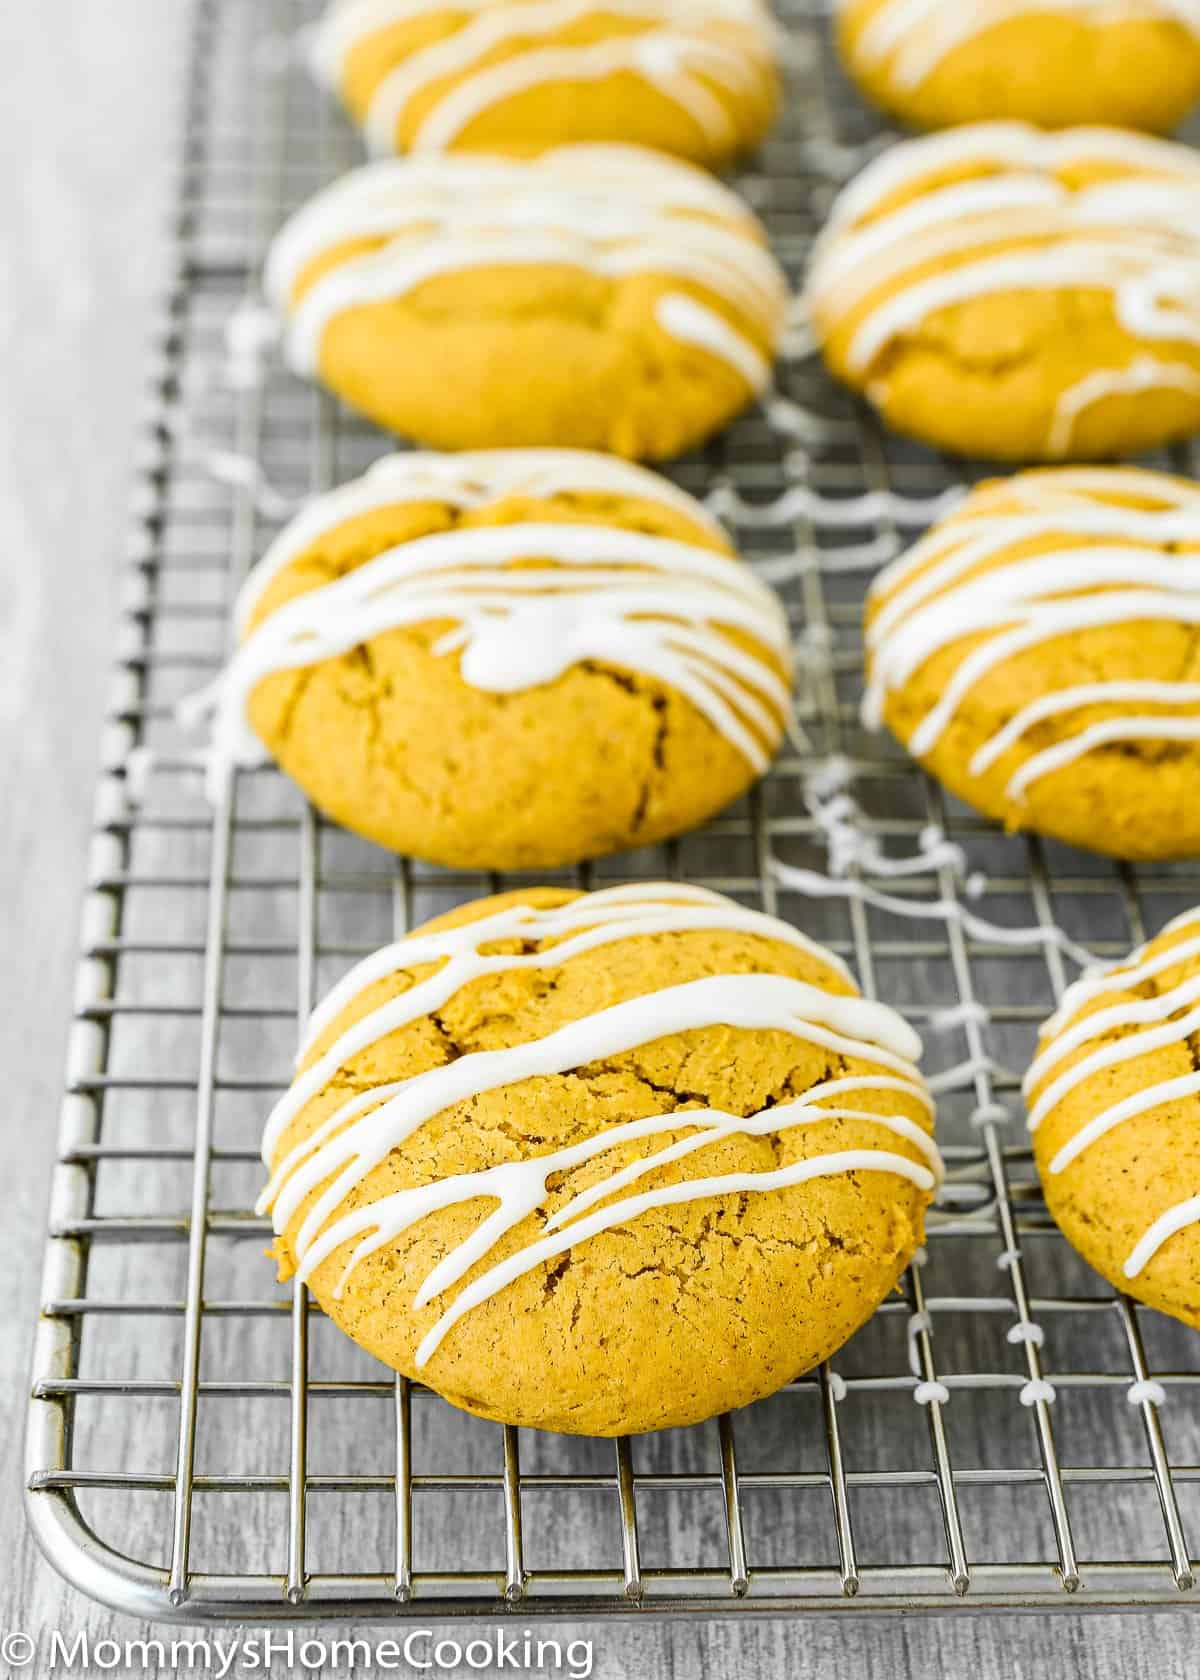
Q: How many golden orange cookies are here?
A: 8